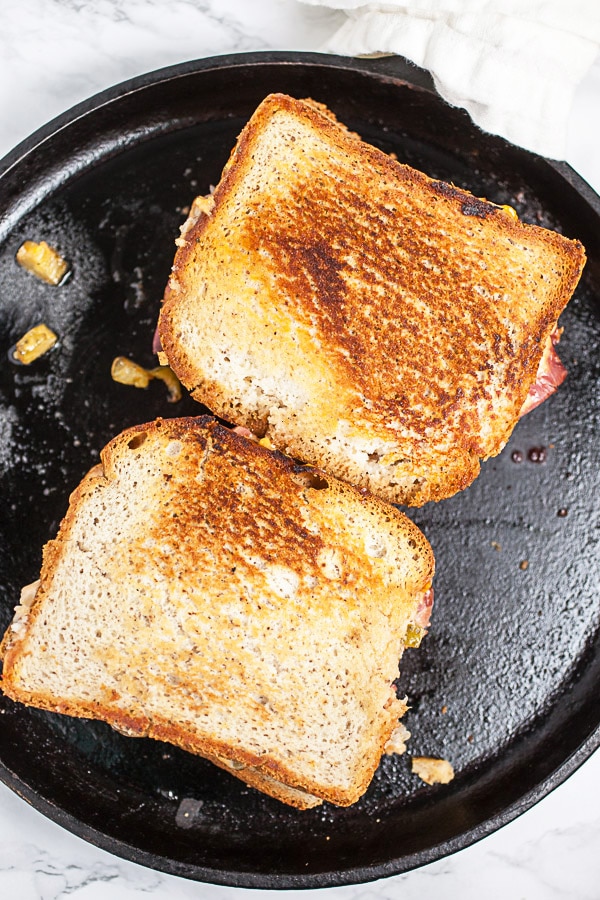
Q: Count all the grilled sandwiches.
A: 2